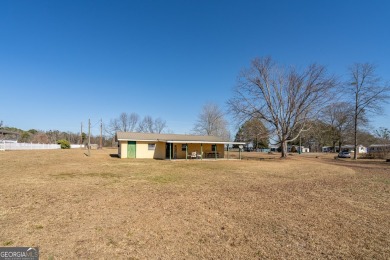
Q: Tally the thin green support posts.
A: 6